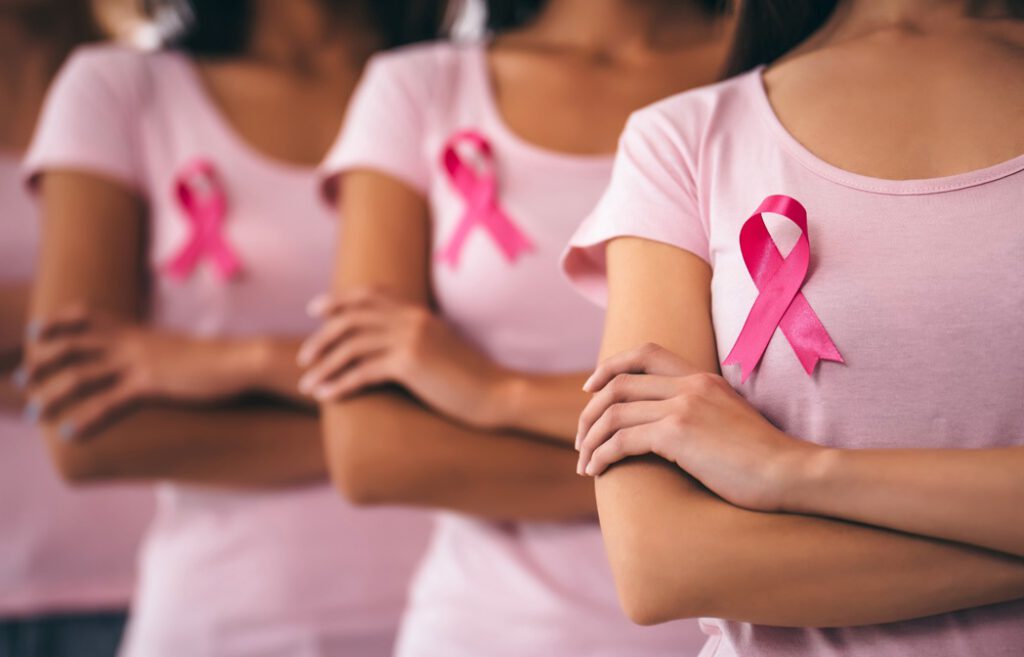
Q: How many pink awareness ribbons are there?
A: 3